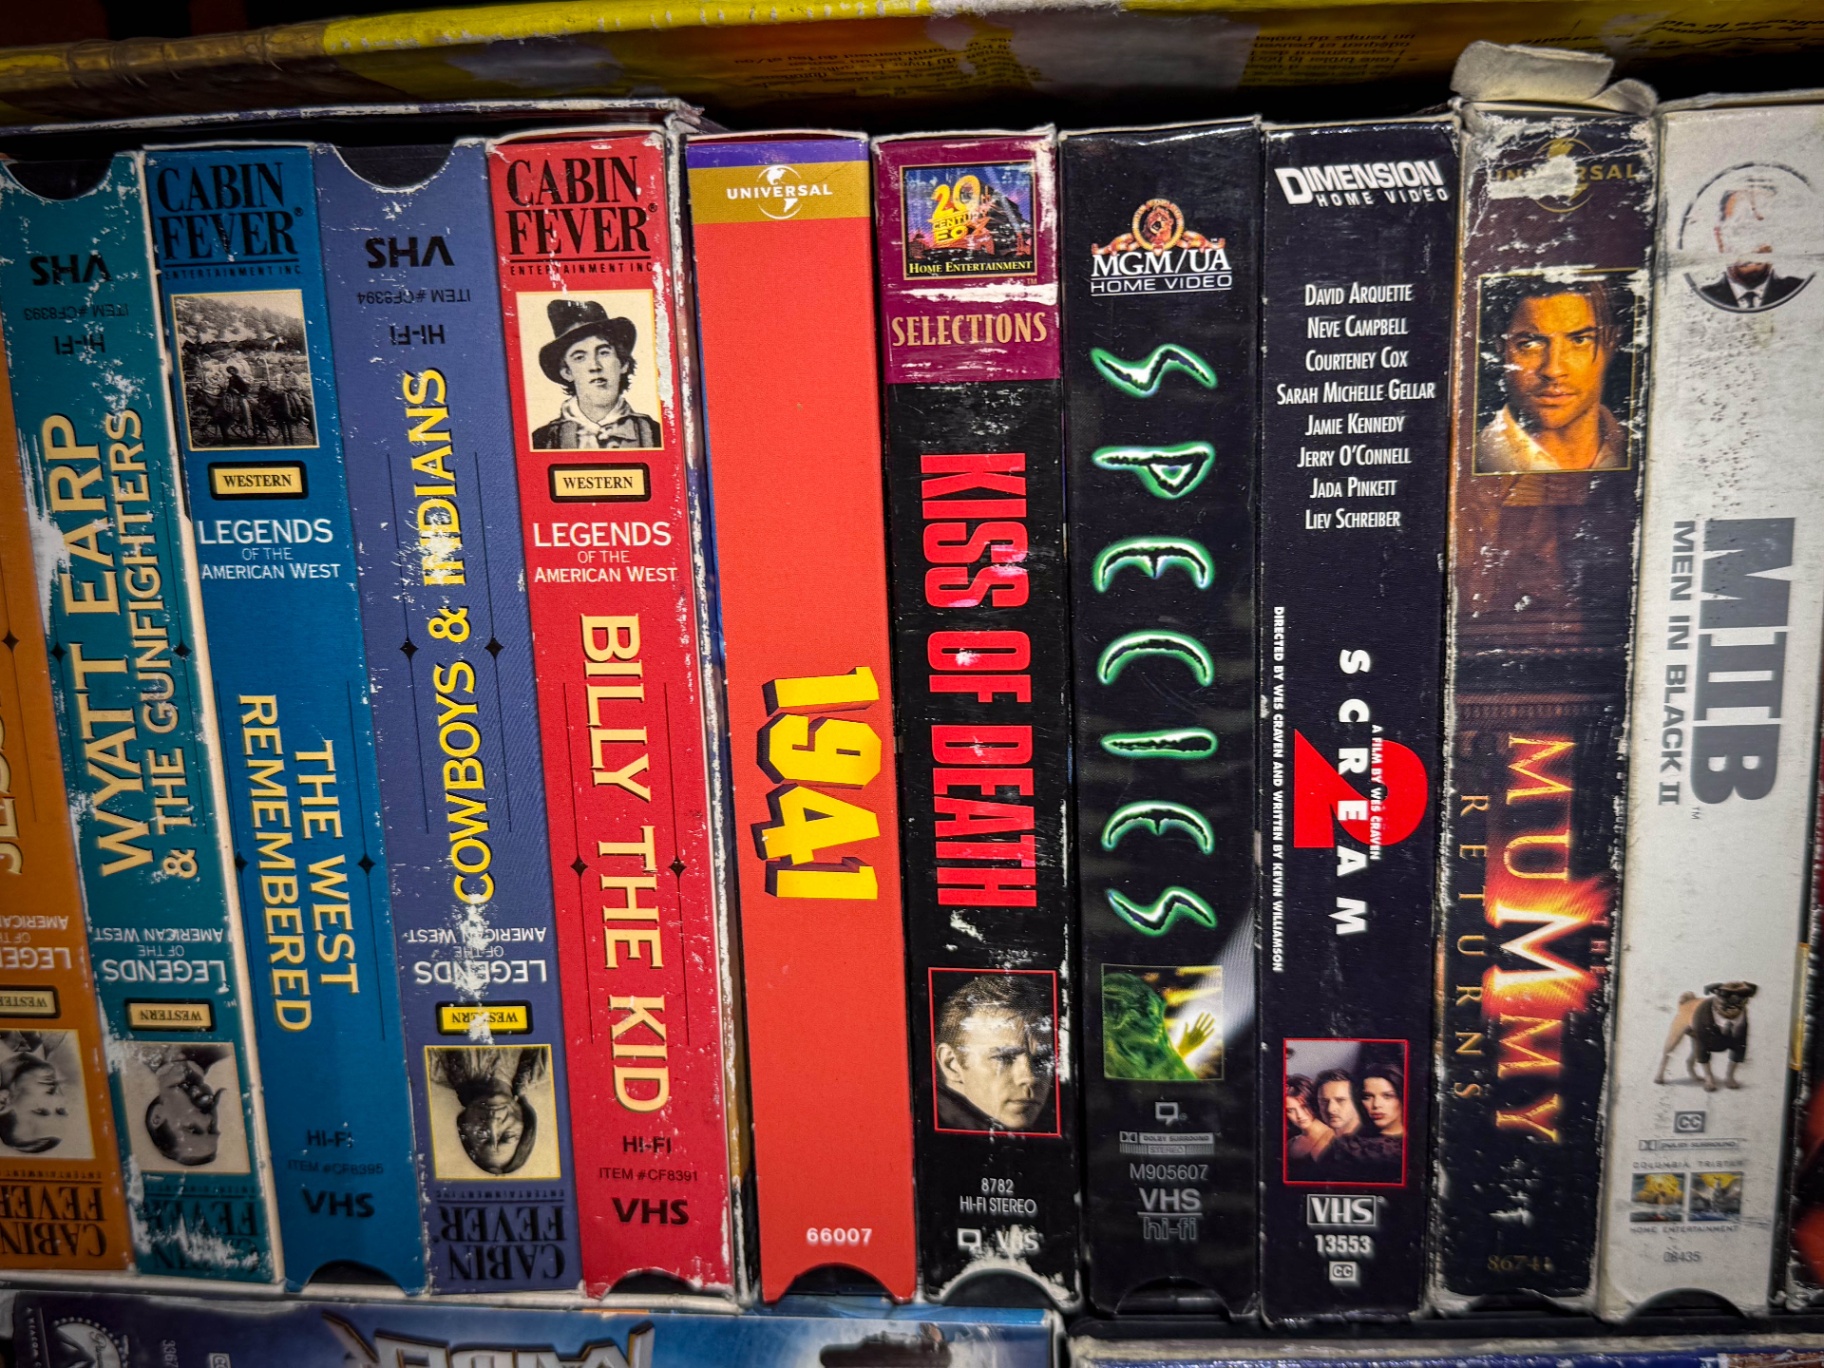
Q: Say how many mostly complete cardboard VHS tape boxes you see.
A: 10